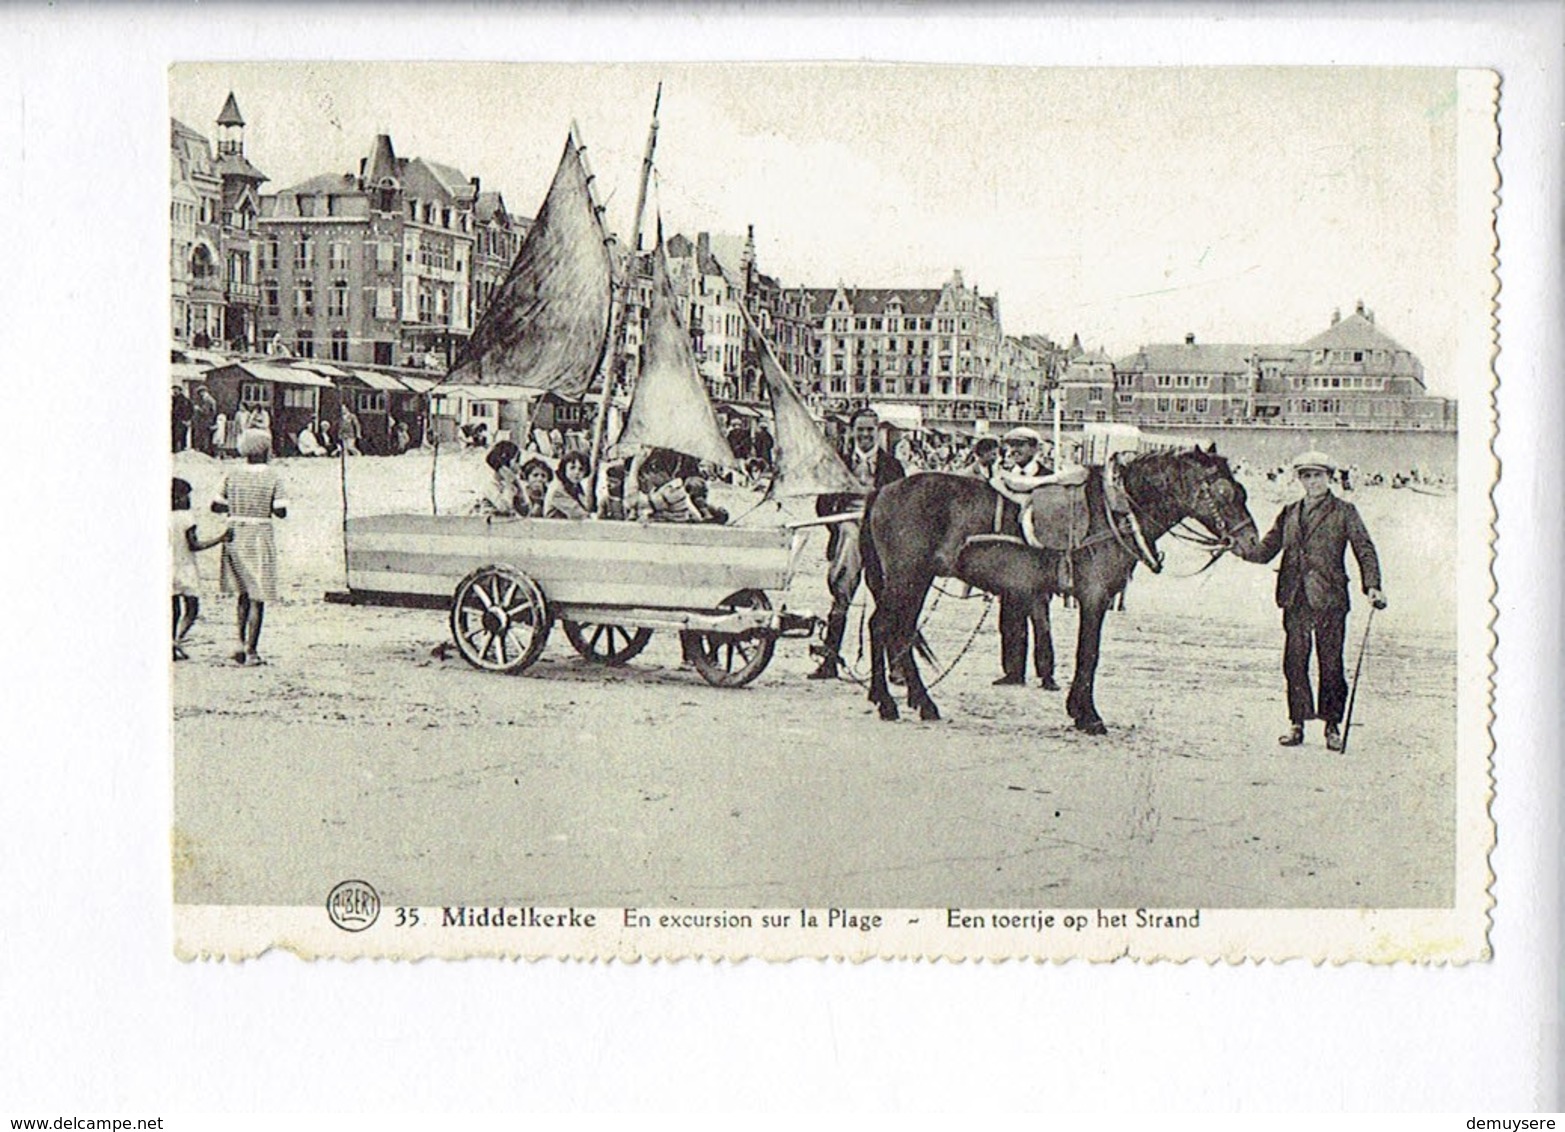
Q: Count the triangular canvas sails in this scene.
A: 3